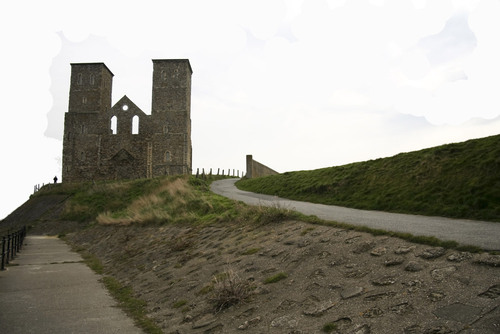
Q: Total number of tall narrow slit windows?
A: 2